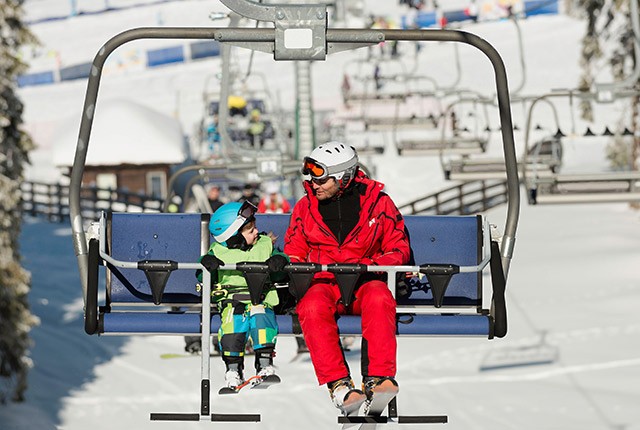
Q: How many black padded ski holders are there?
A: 5